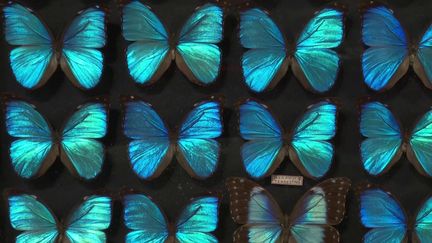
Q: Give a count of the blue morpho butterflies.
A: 11